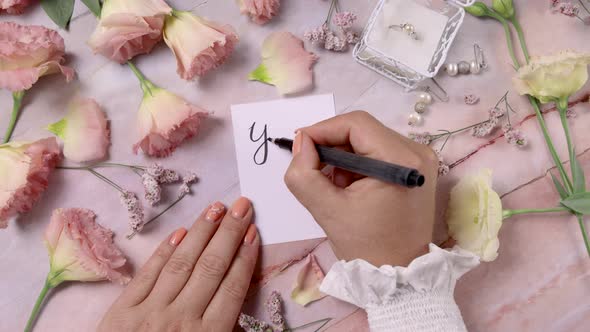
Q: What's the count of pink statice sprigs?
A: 5